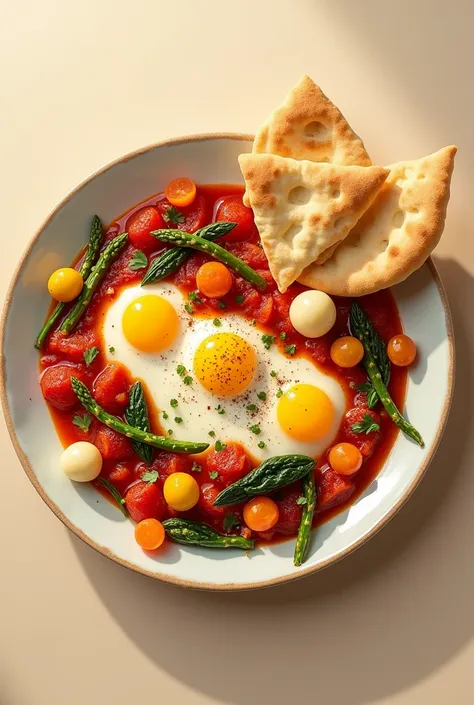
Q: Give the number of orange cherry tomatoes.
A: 7